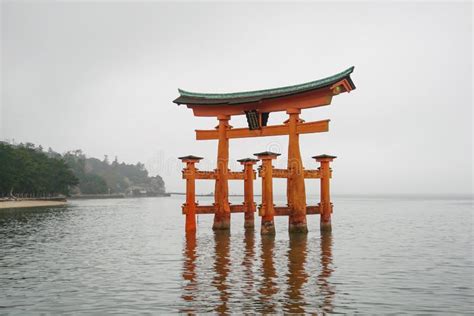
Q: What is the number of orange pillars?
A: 6